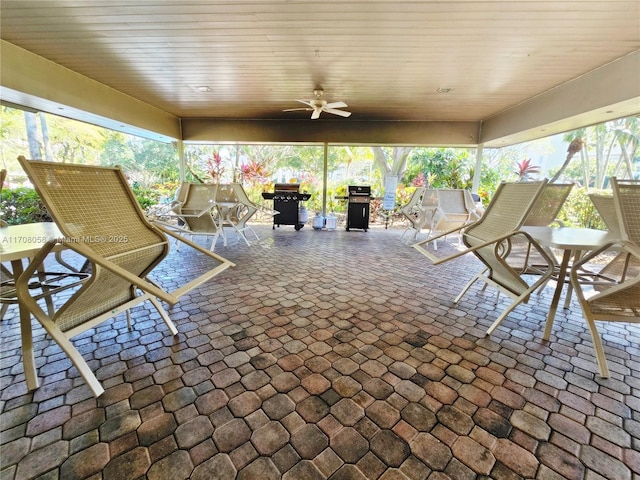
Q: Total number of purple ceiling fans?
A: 0